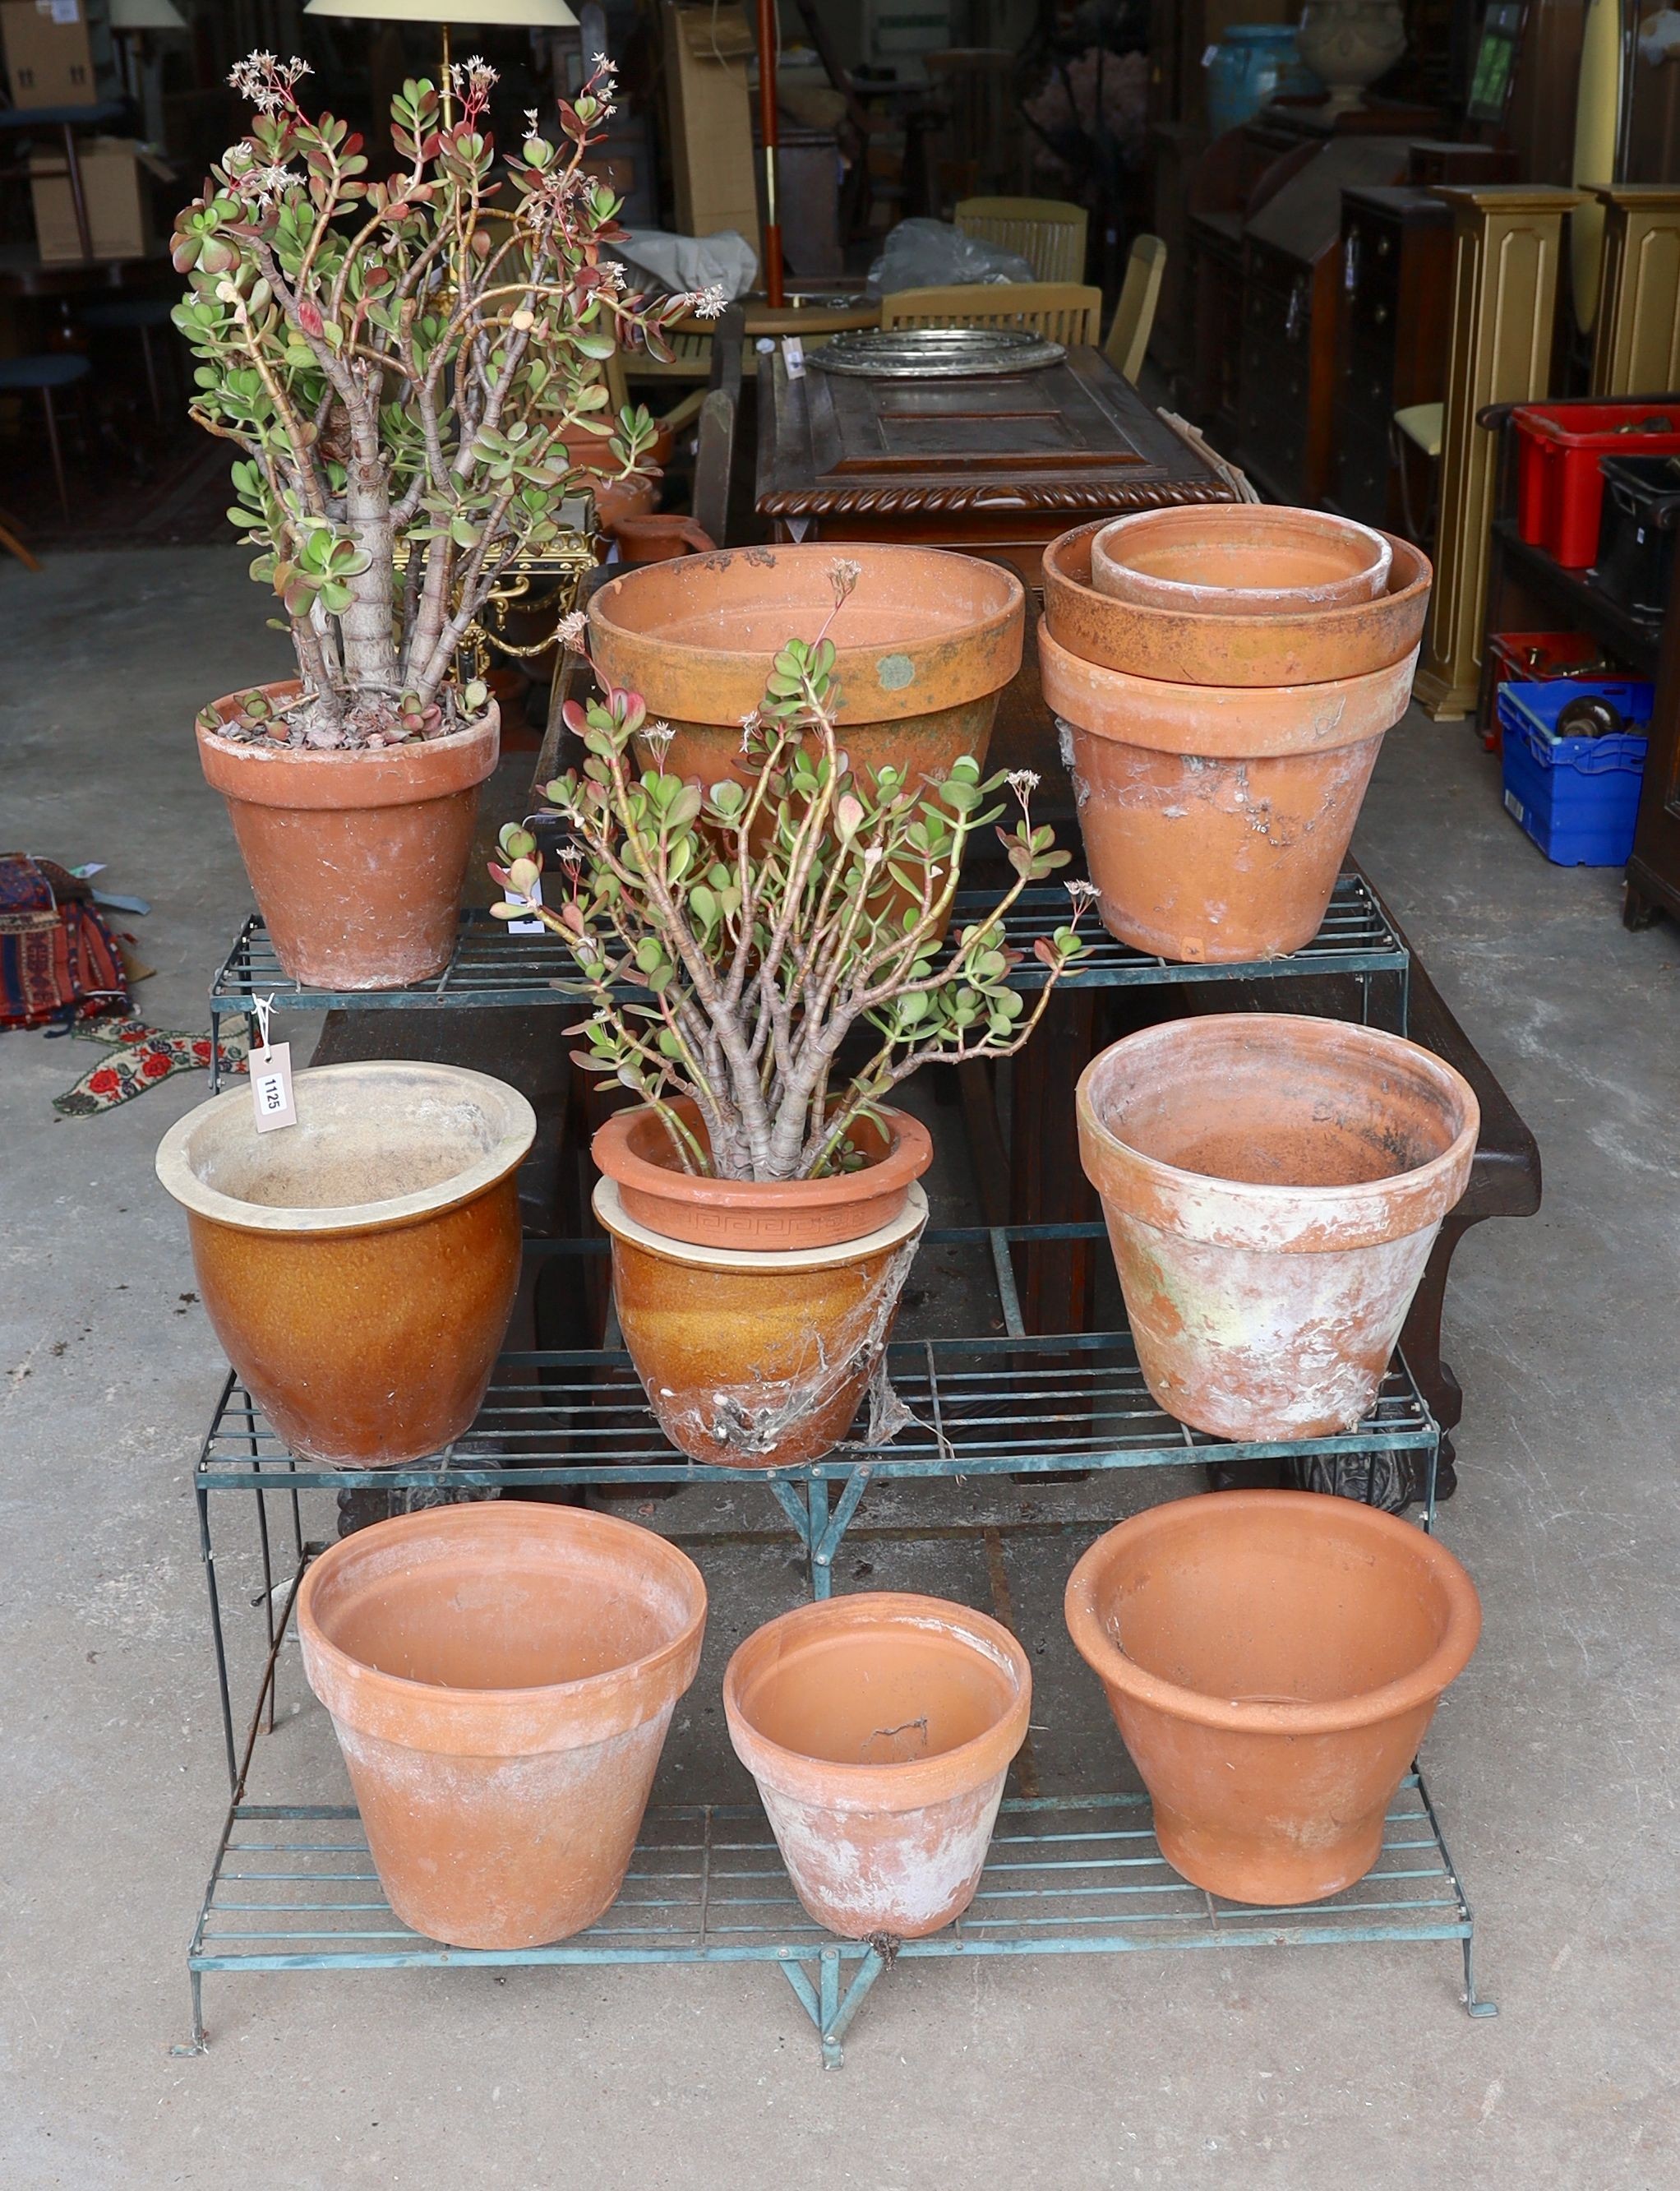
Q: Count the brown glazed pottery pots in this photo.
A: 2